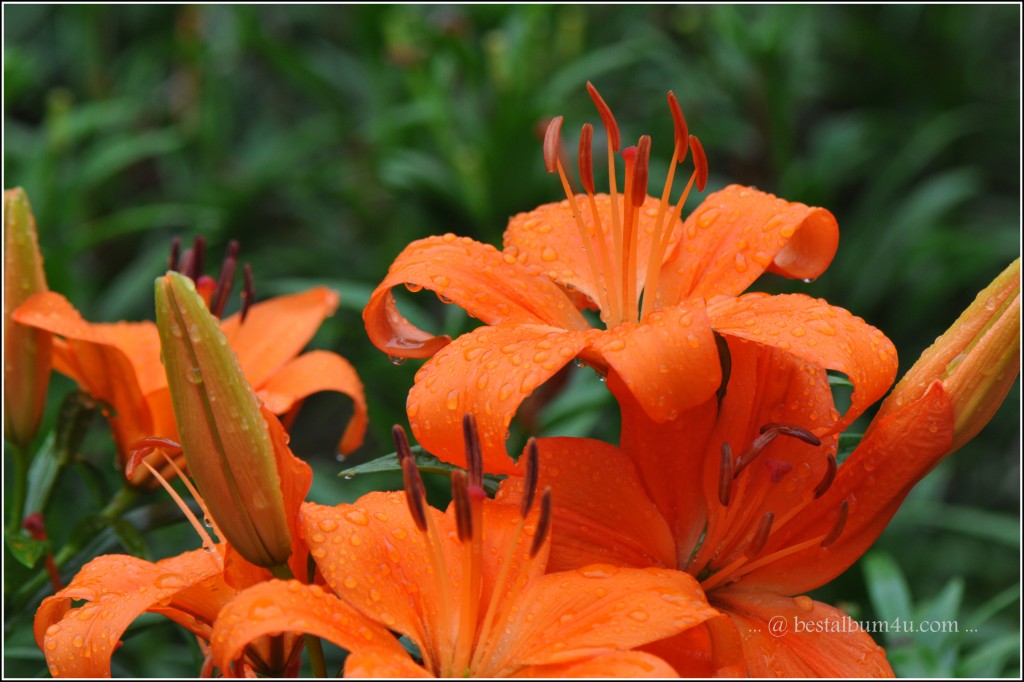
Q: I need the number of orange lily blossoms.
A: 5